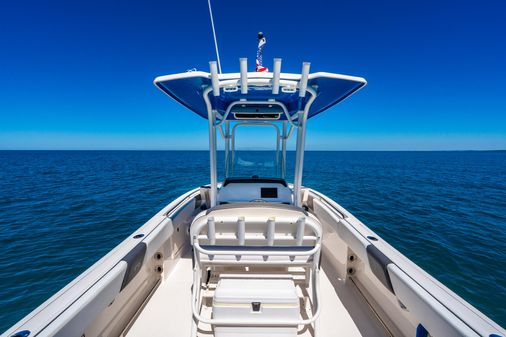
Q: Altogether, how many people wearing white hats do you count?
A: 0